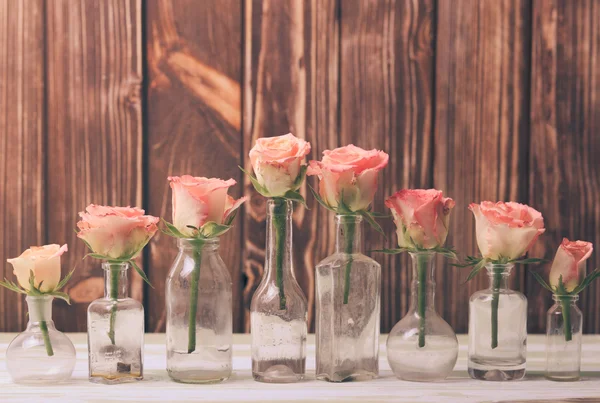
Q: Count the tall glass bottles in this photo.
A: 2